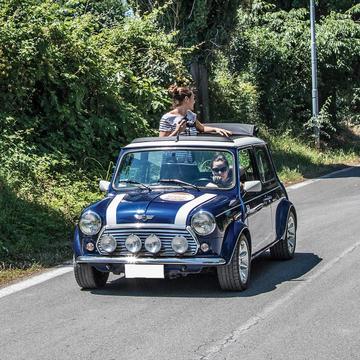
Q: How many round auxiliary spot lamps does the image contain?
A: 4